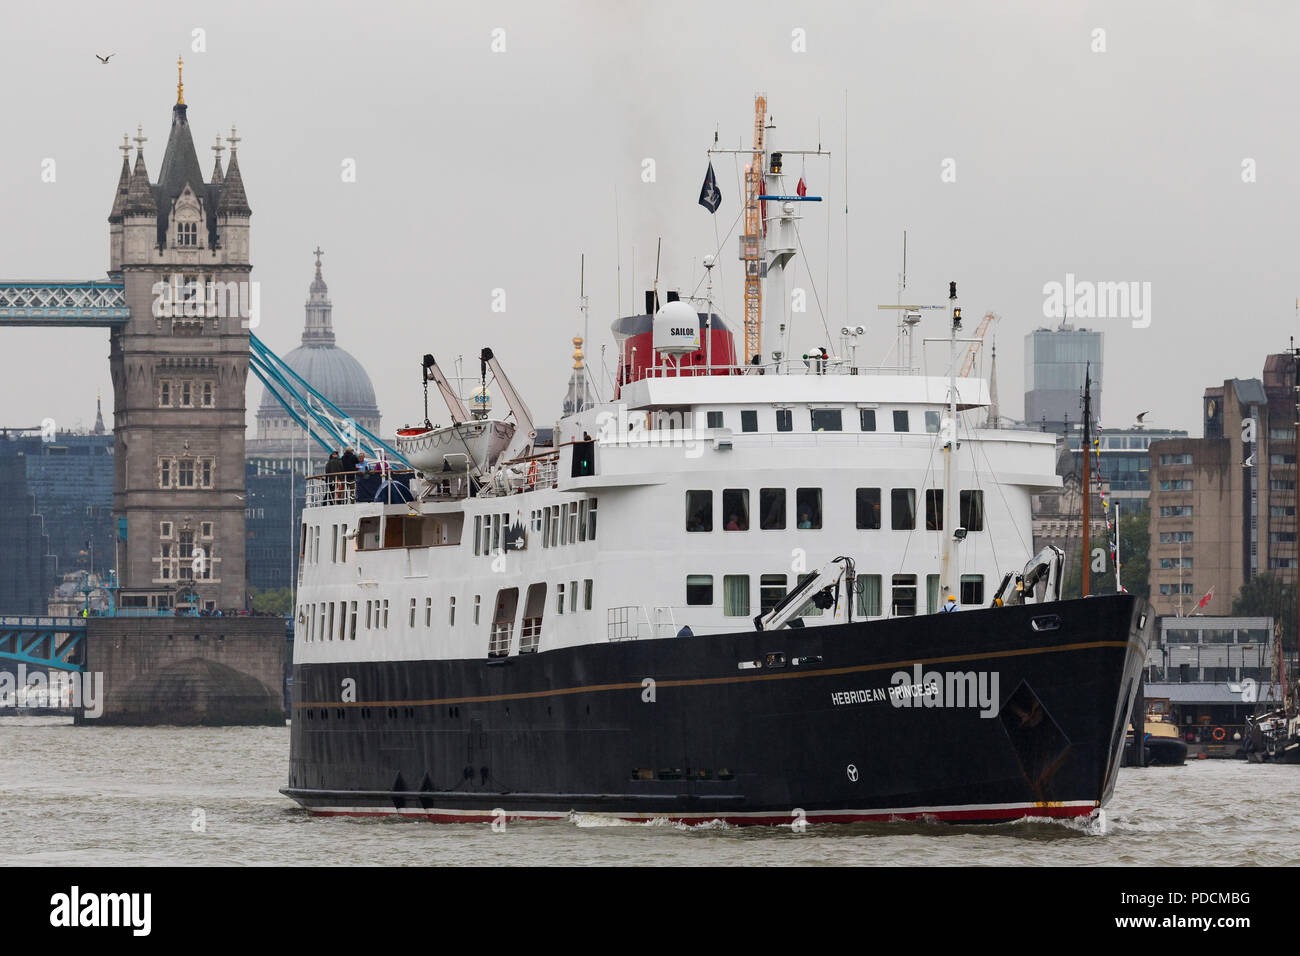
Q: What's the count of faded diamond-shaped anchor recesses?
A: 1